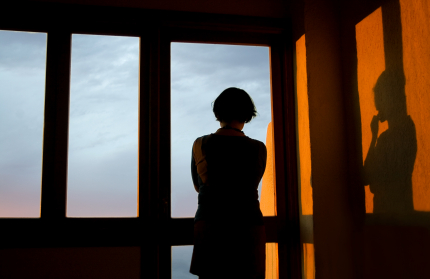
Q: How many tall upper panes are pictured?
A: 3